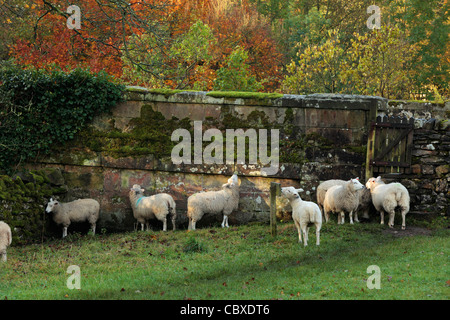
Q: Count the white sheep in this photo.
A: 8